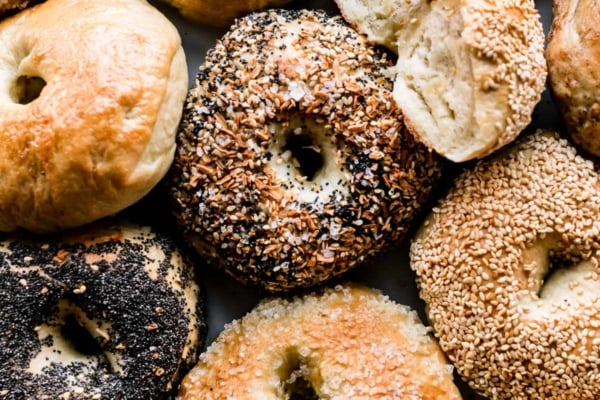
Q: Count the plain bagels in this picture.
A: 1